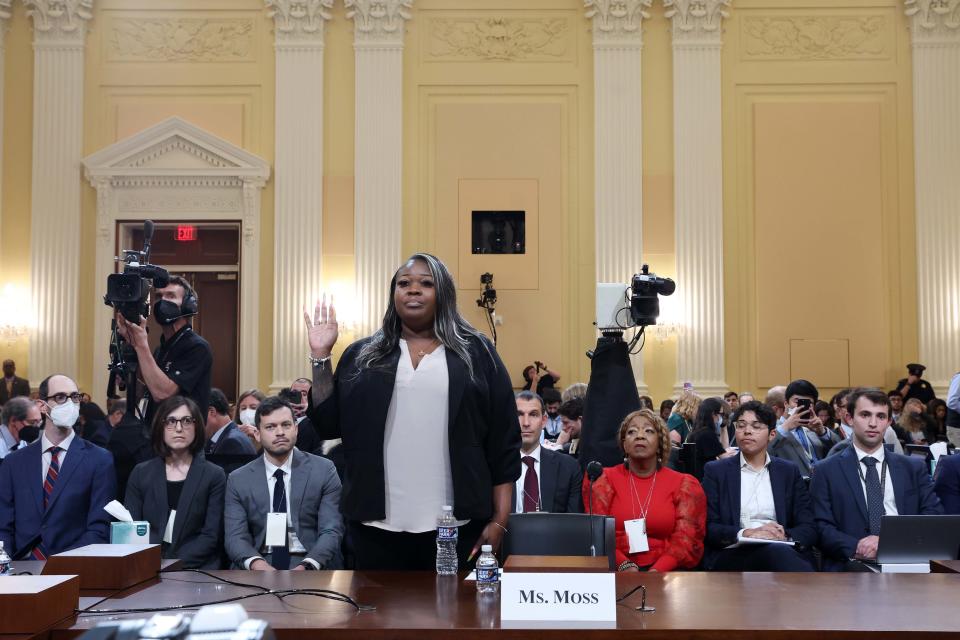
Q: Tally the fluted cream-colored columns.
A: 6